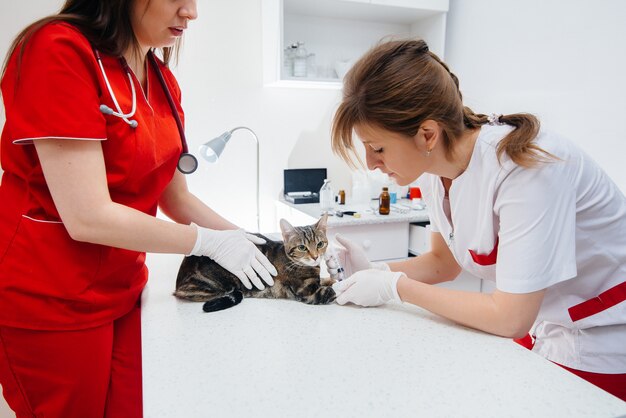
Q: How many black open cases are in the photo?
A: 1